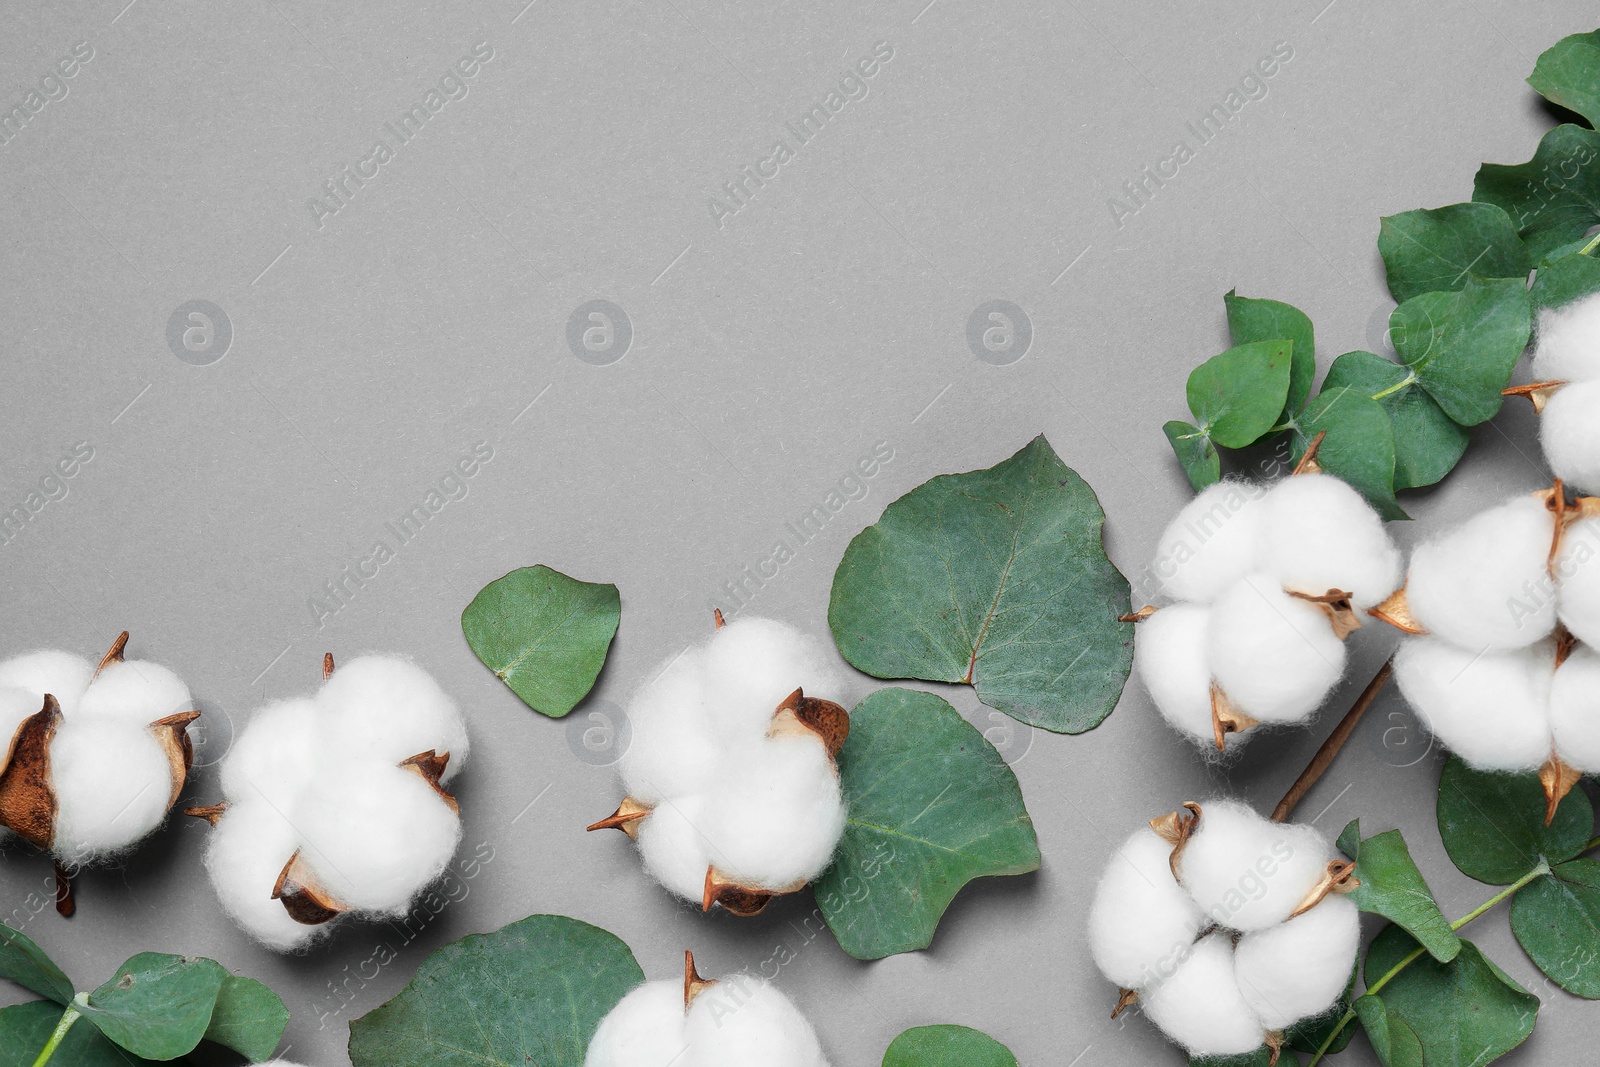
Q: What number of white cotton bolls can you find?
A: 8